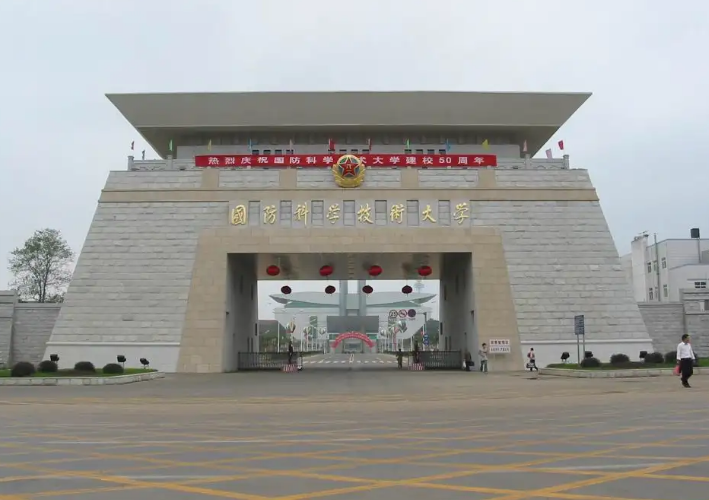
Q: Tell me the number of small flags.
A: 14